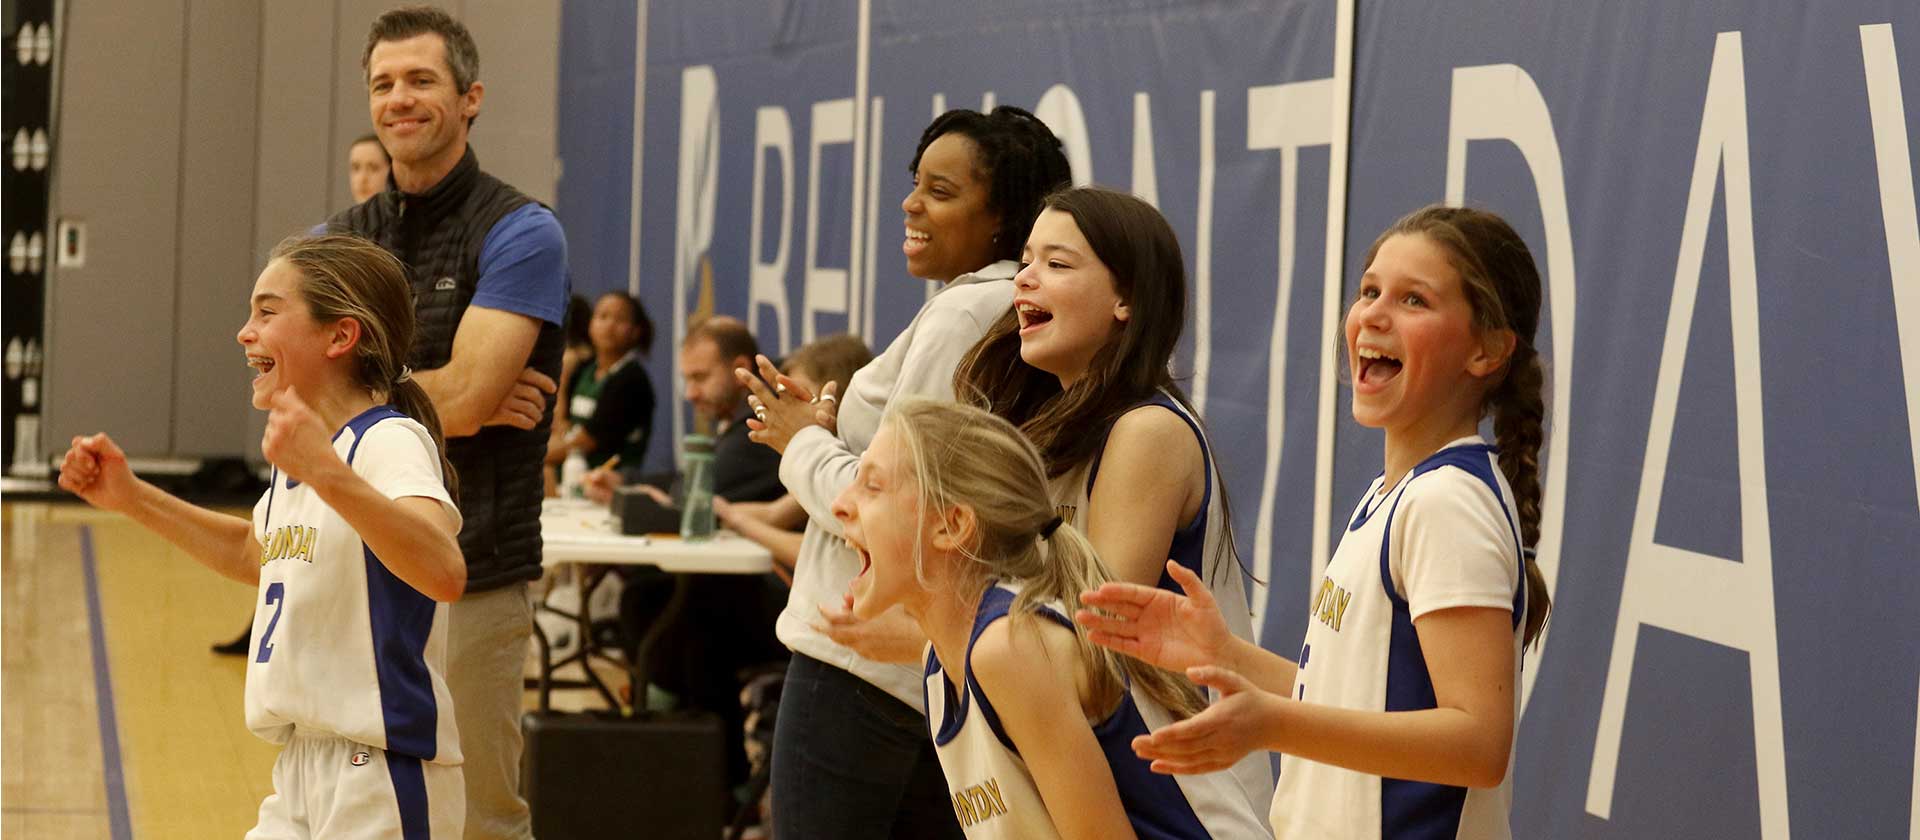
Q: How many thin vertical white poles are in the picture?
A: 3